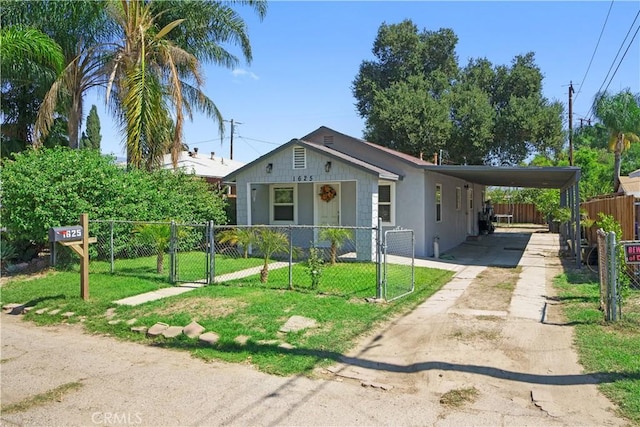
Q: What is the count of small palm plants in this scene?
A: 4